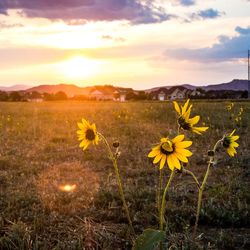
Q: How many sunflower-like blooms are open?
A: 4